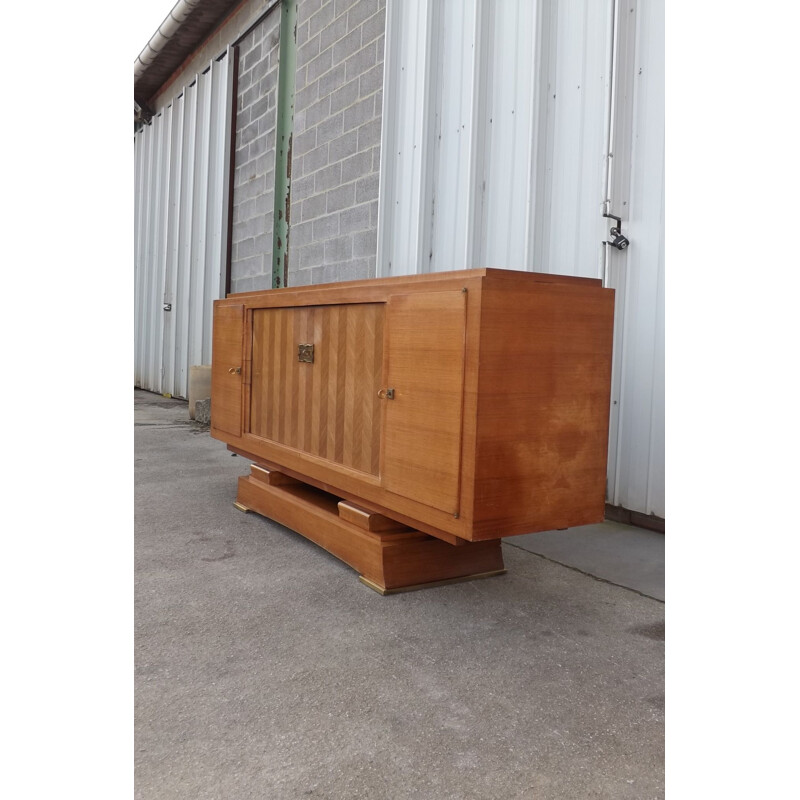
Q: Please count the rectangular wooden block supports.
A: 2